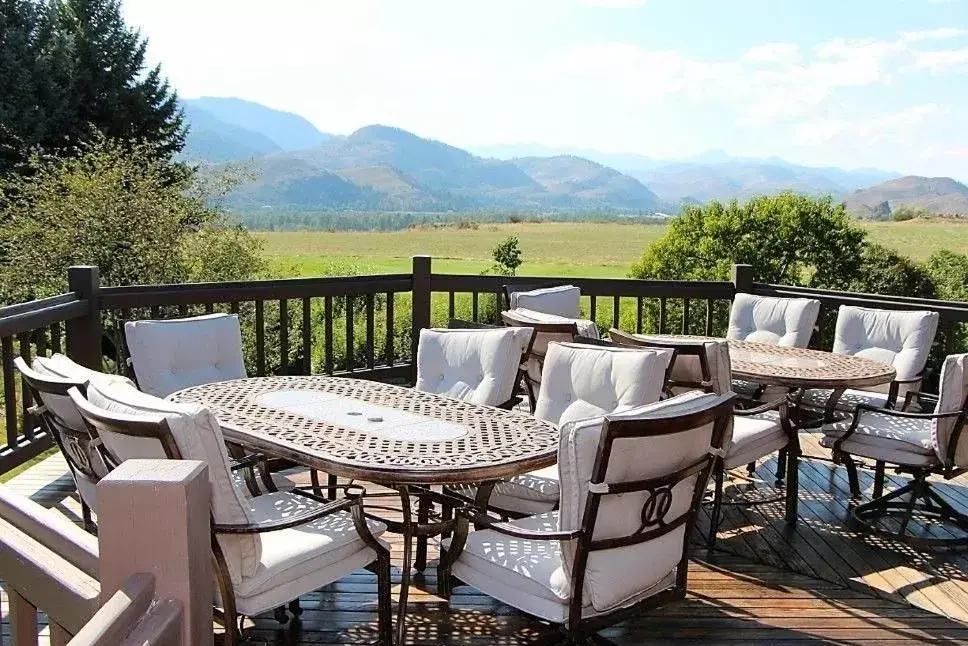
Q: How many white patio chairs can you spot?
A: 12